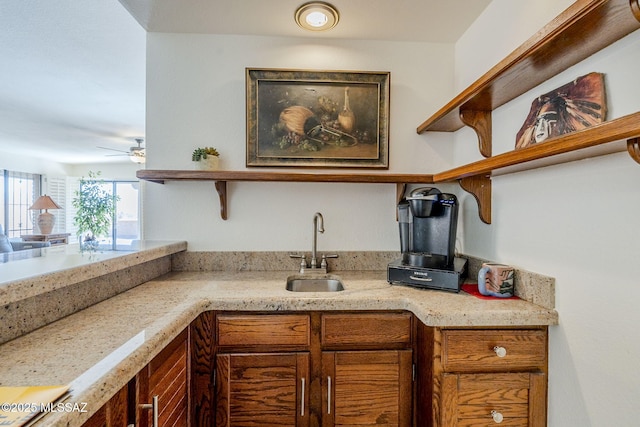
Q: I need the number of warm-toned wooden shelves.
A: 3